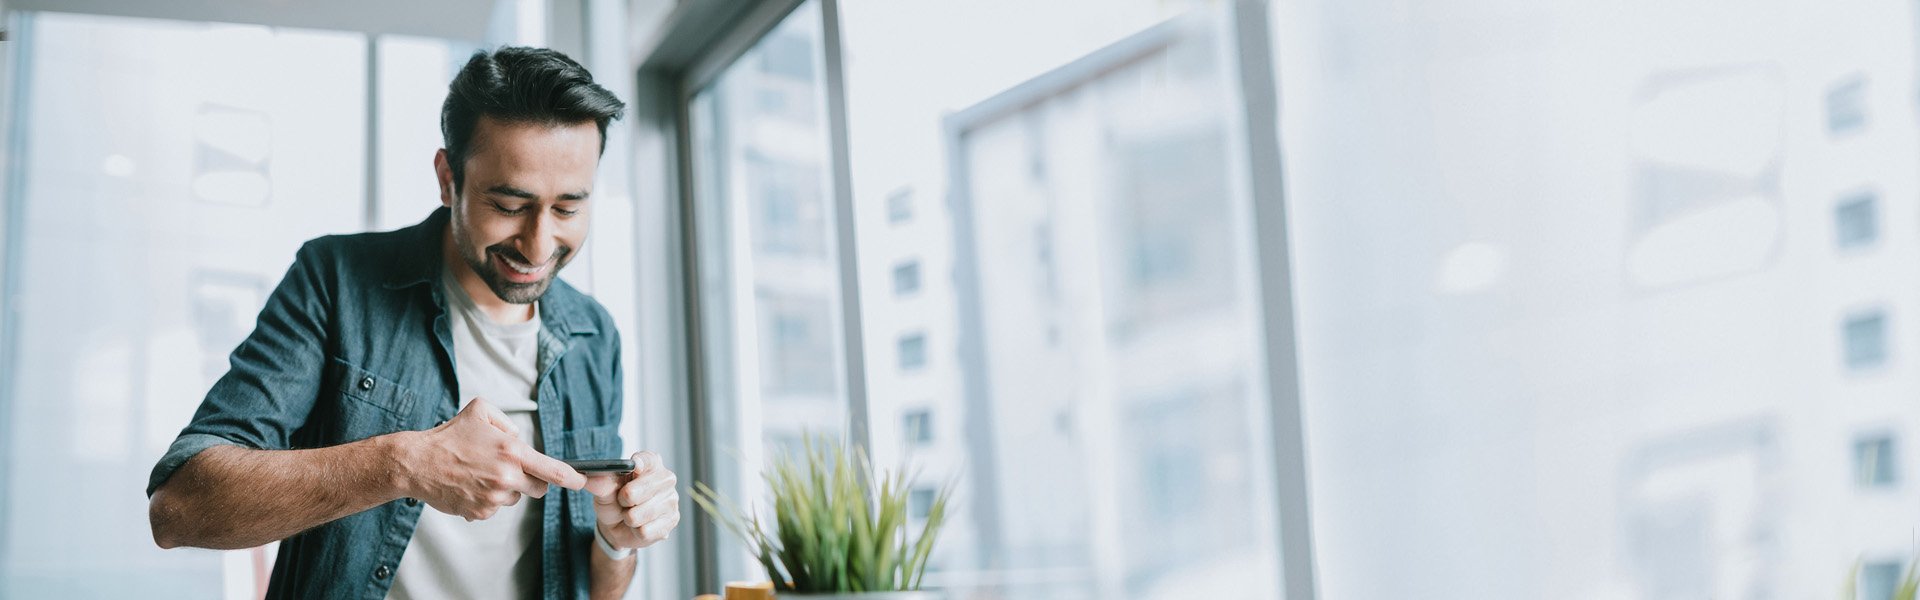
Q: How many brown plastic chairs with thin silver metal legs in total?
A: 0